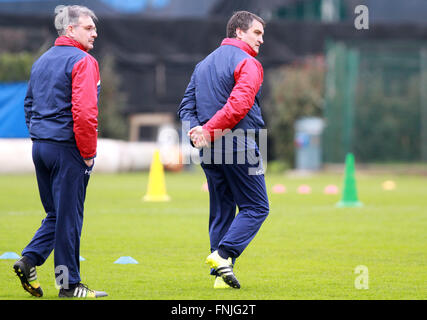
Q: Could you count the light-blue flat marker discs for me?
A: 3